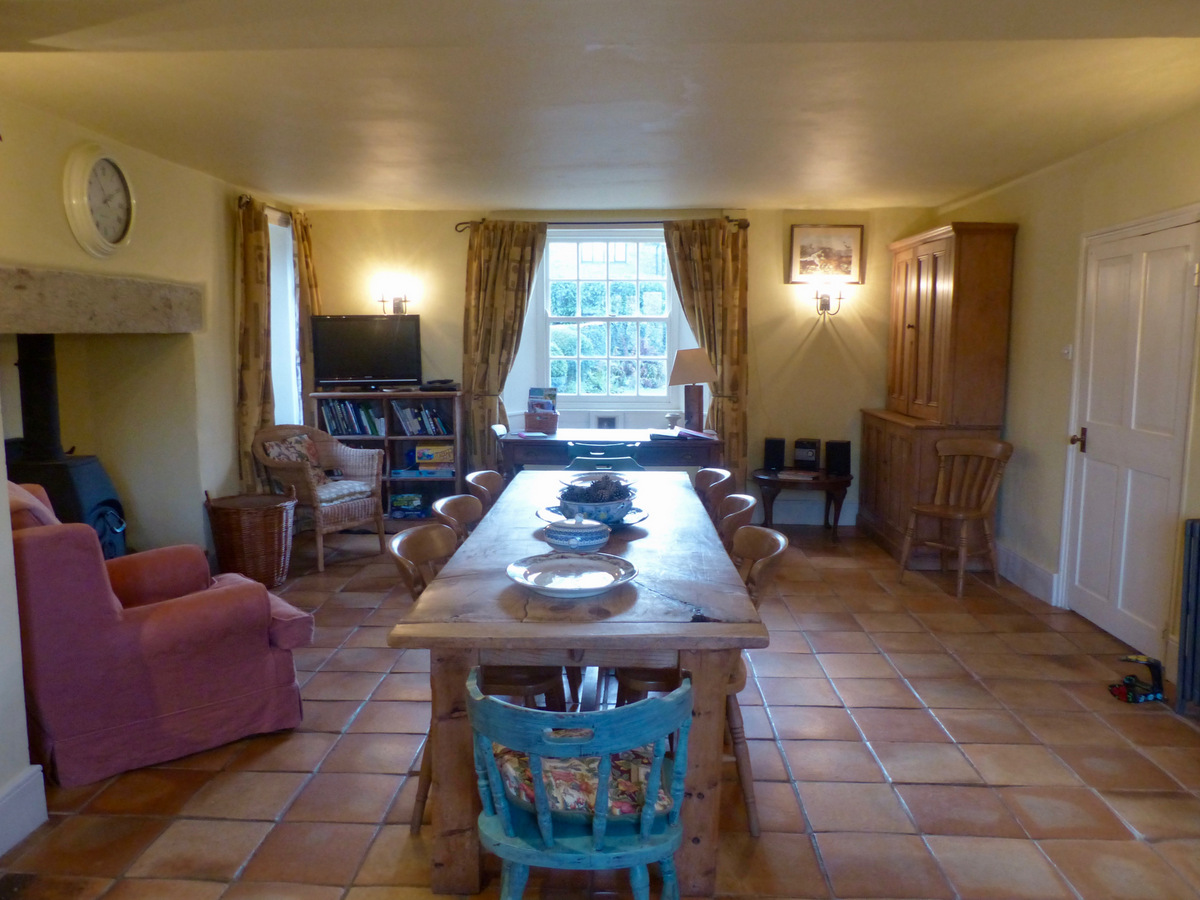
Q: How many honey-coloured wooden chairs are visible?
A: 7